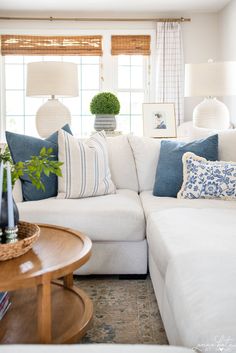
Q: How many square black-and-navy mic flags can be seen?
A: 0